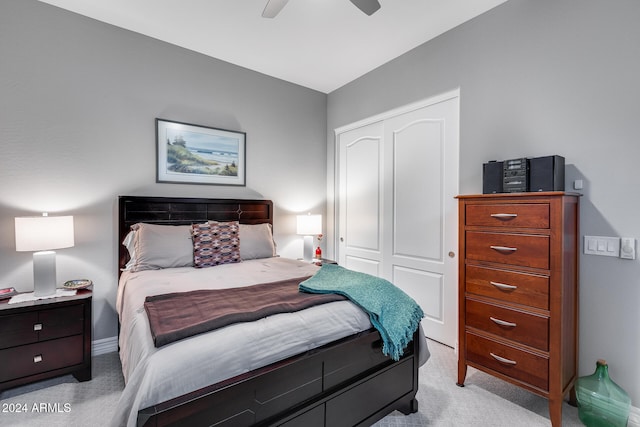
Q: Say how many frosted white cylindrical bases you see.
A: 2